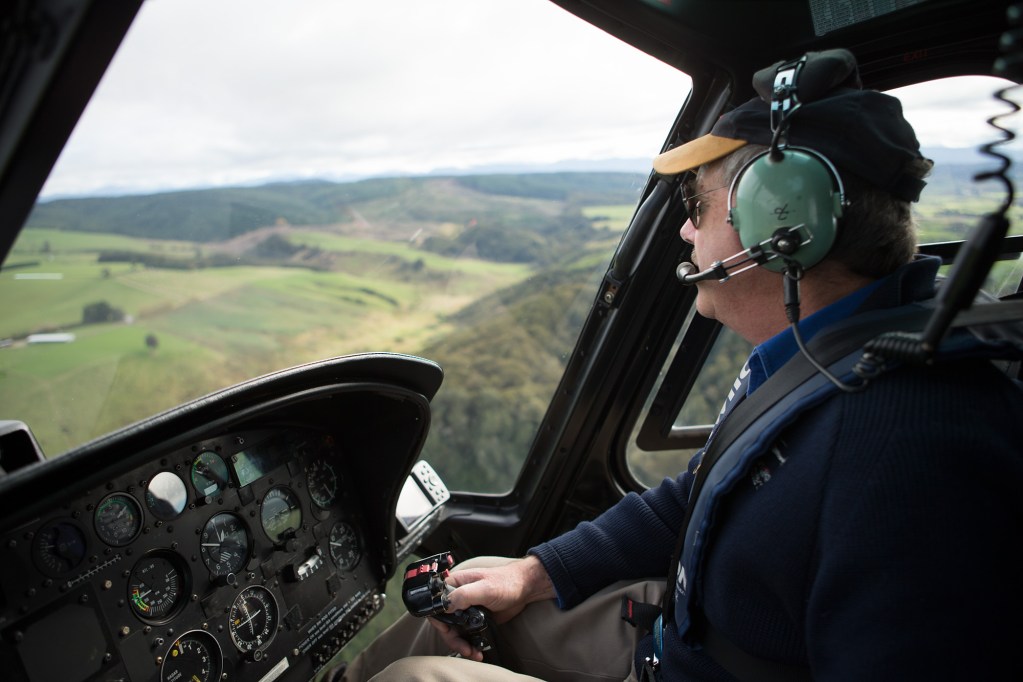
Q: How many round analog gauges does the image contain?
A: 11